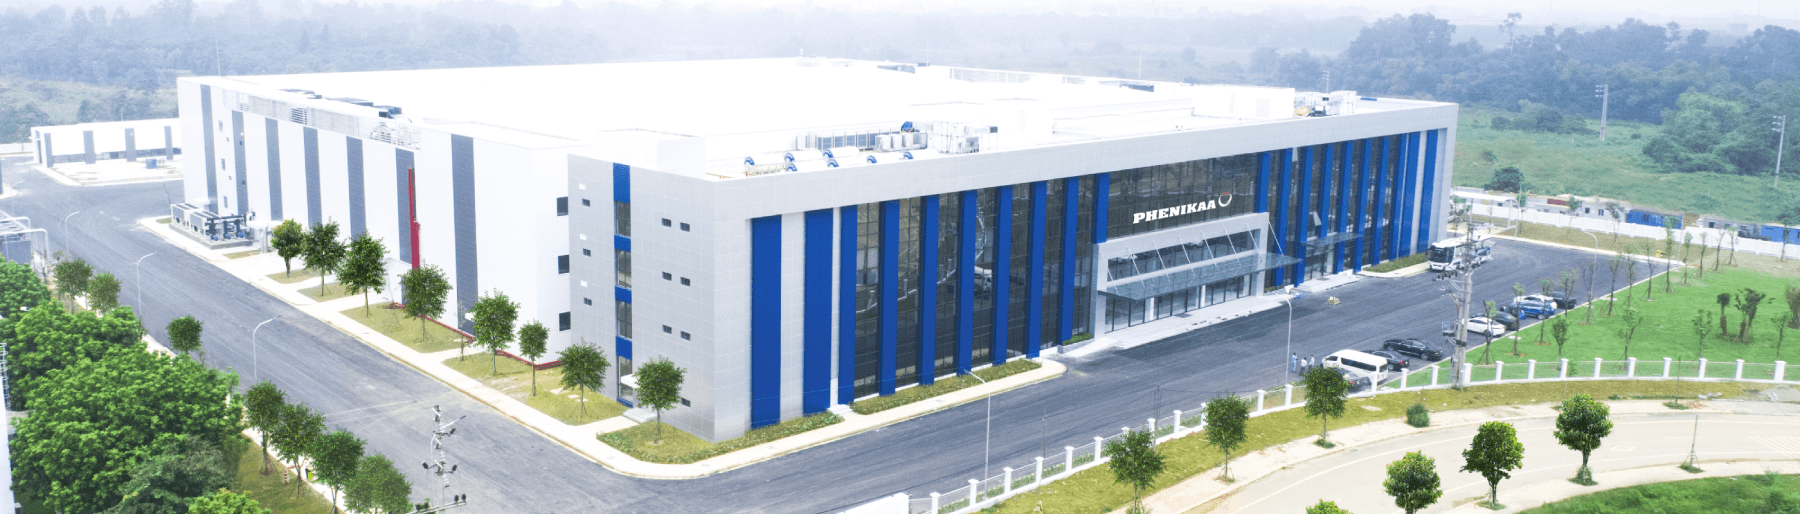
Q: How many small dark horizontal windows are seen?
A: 10